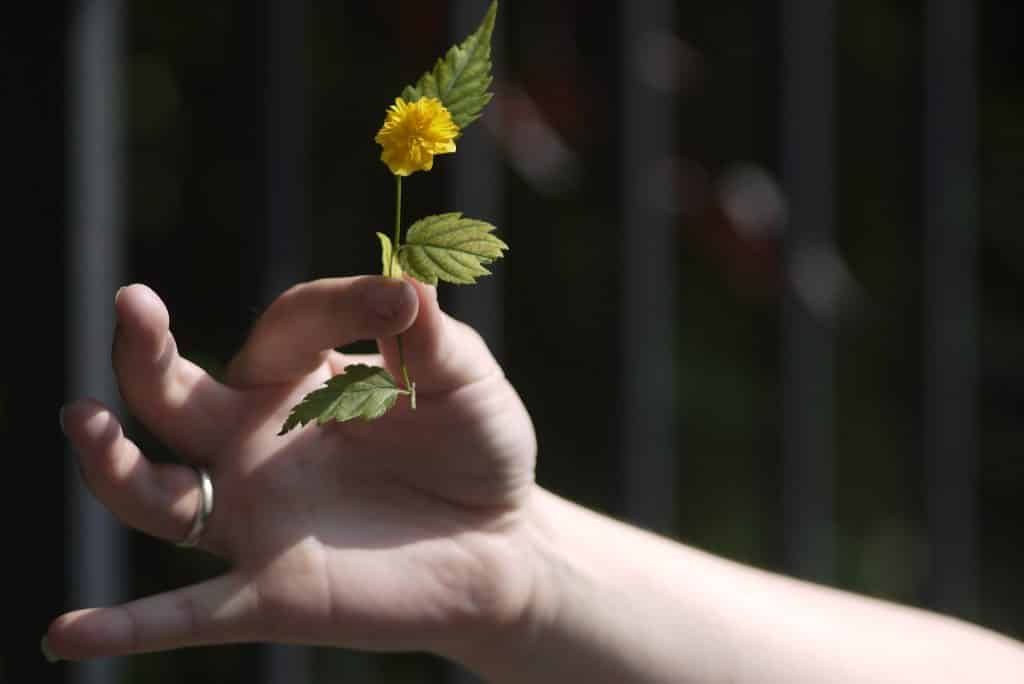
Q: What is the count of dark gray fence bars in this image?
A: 6